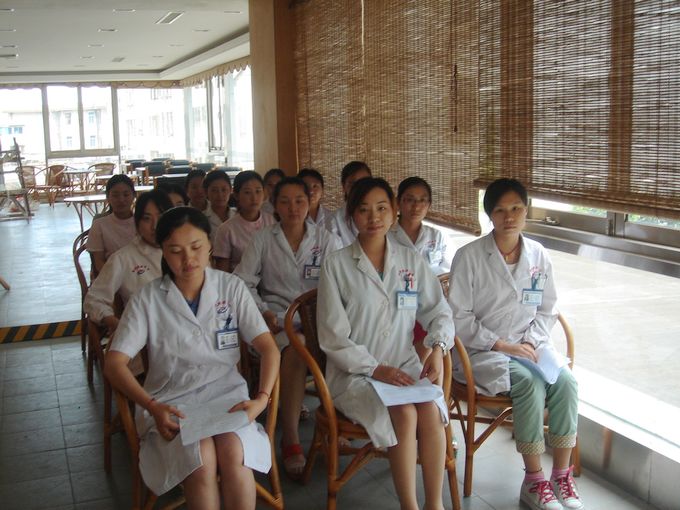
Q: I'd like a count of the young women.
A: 14